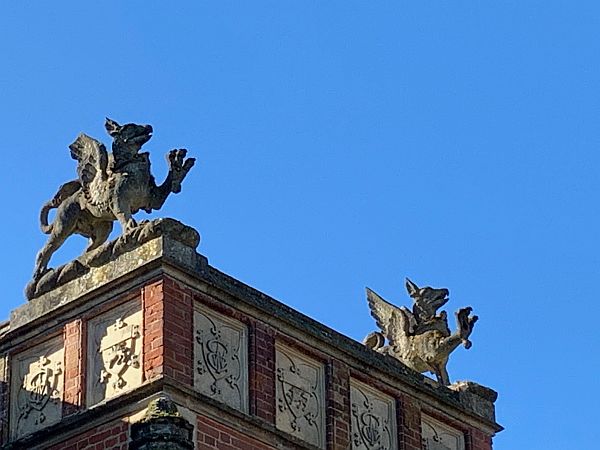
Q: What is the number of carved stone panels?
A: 6